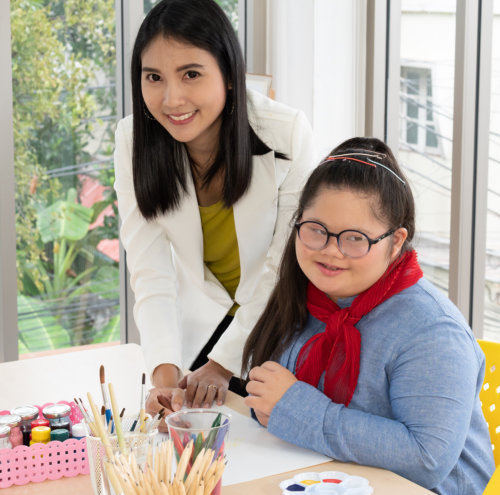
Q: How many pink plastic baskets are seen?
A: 1